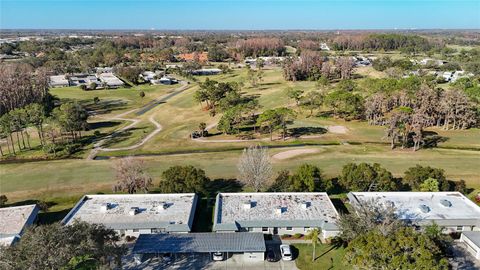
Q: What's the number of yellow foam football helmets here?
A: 0